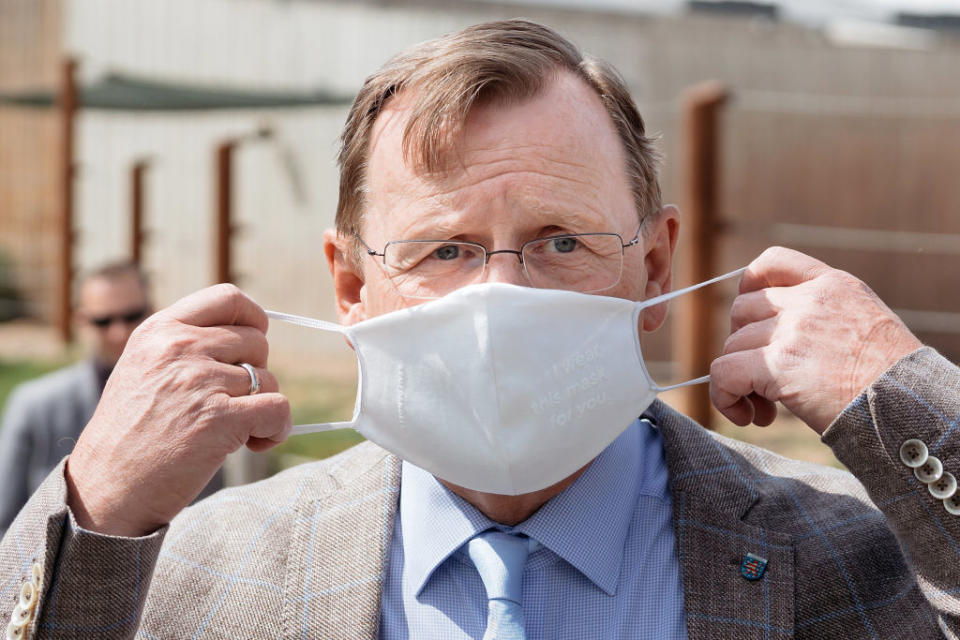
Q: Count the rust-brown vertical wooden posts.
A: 4